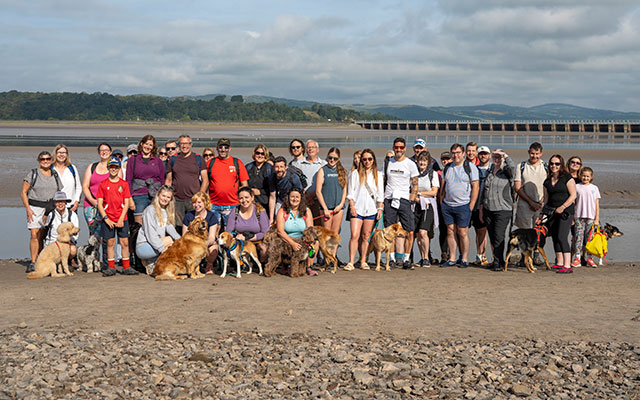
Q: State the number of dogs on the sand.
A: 9